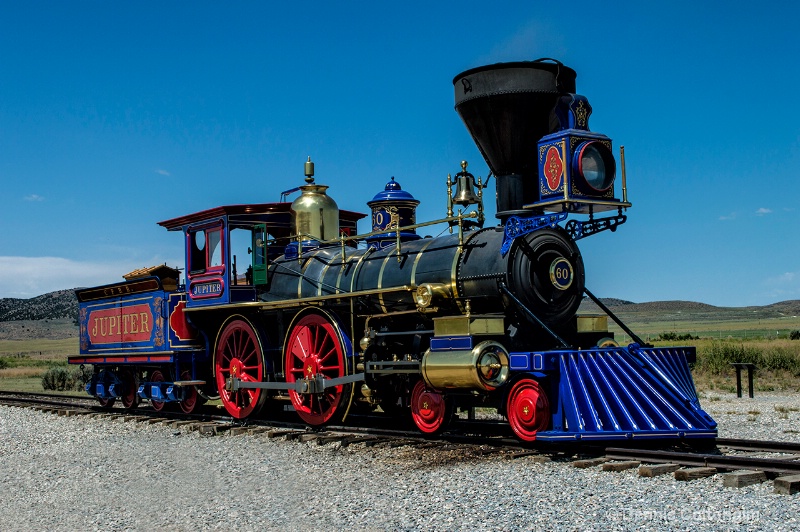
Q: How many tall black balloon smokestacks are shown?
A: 1